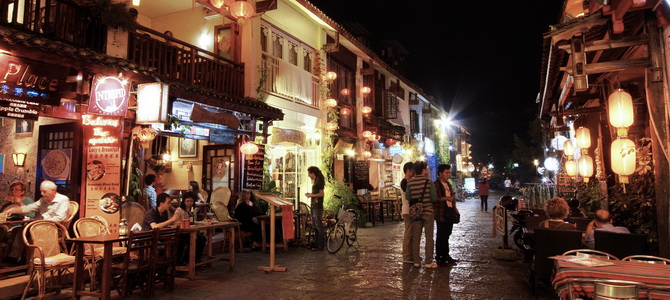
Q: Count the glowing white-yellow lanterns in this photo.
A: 6